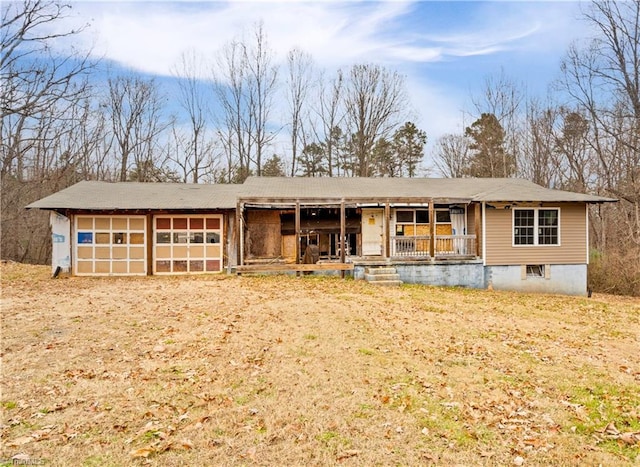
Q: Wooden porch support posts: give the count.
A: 6